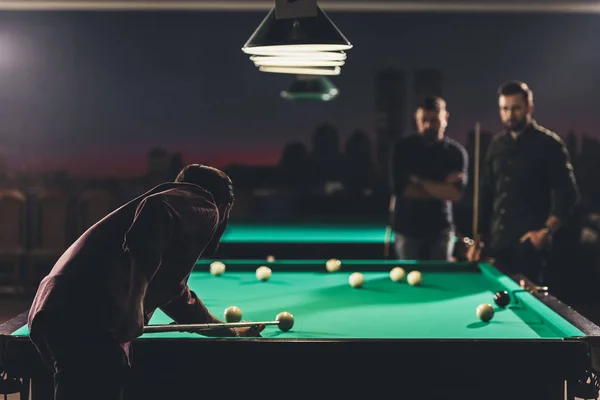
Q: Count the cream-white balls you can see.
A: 9